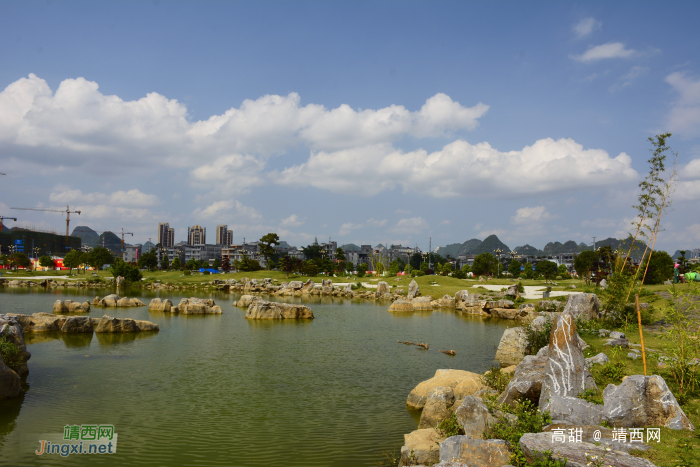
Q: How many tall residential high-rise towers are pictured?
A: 3